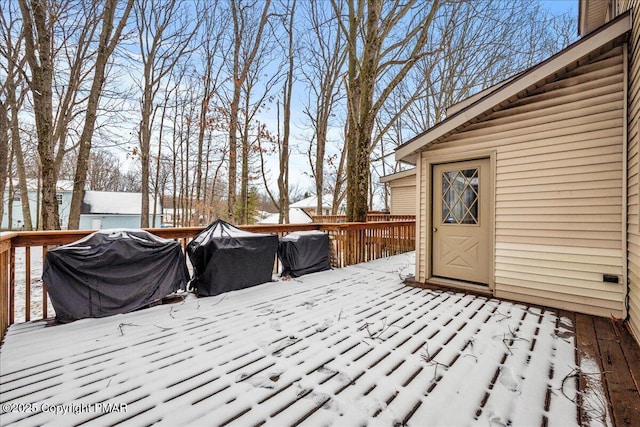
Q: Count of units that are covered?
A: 3